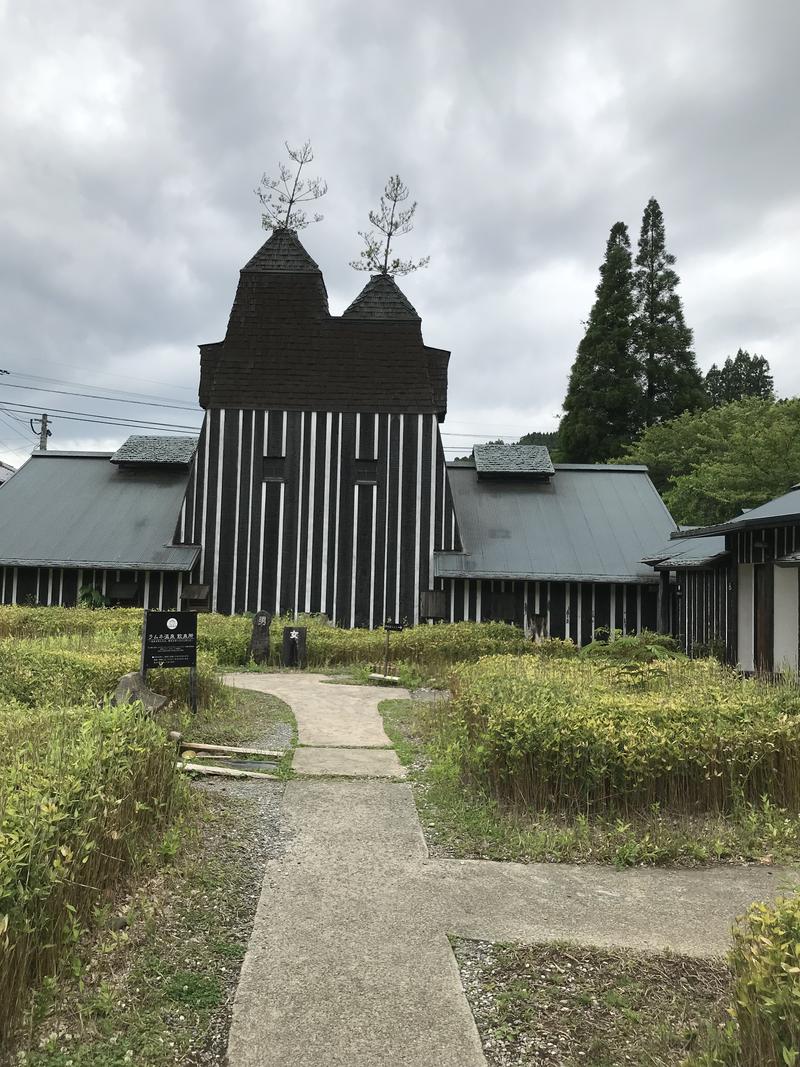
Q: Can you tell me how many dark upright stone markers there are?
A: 2